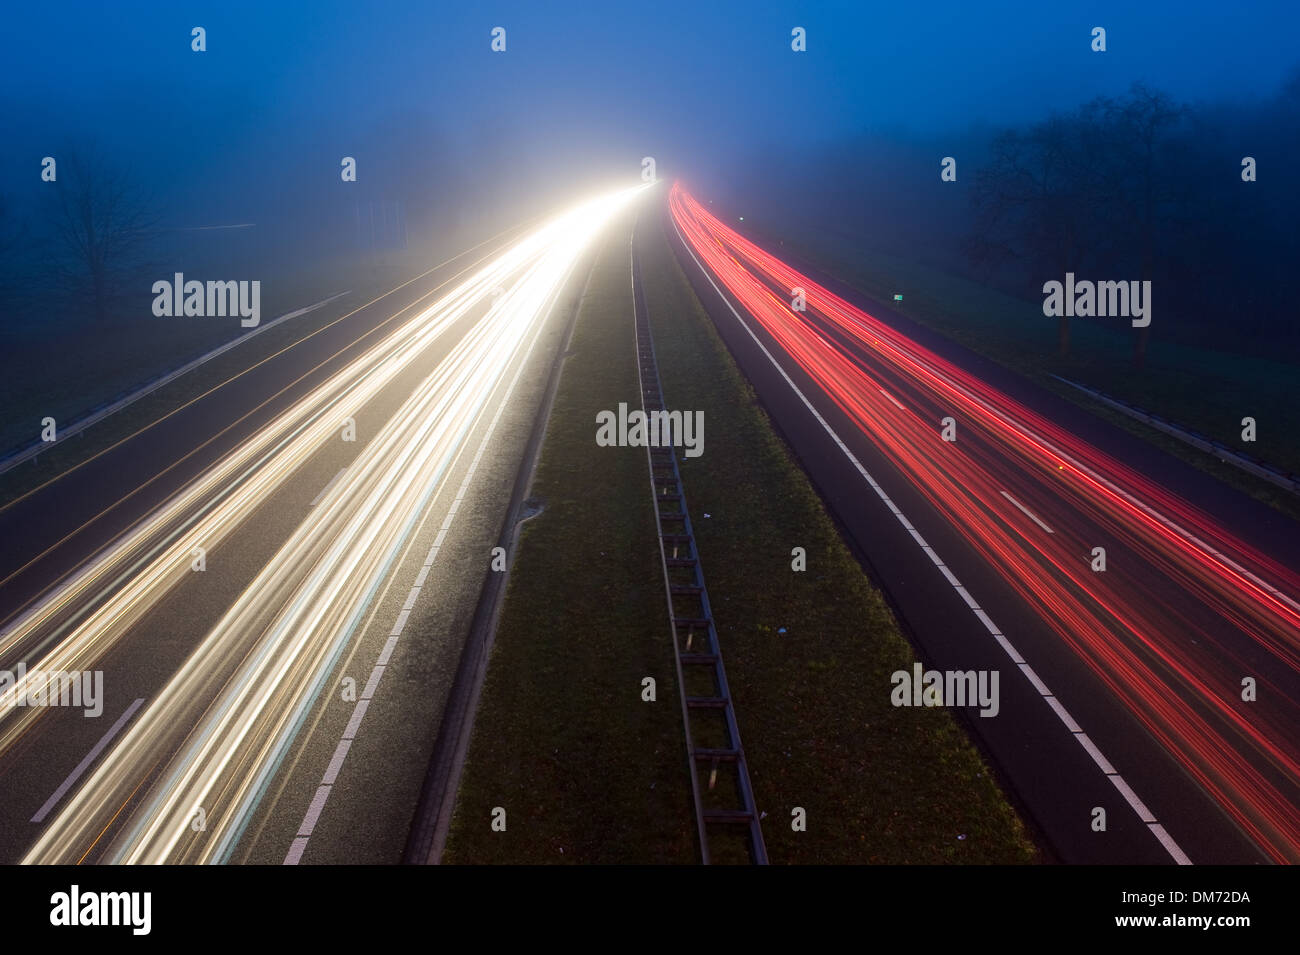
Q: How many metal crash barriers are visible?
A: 3